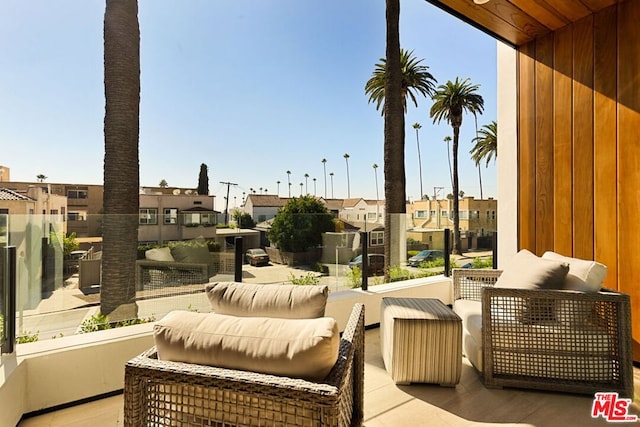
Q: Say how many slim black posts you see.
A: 5